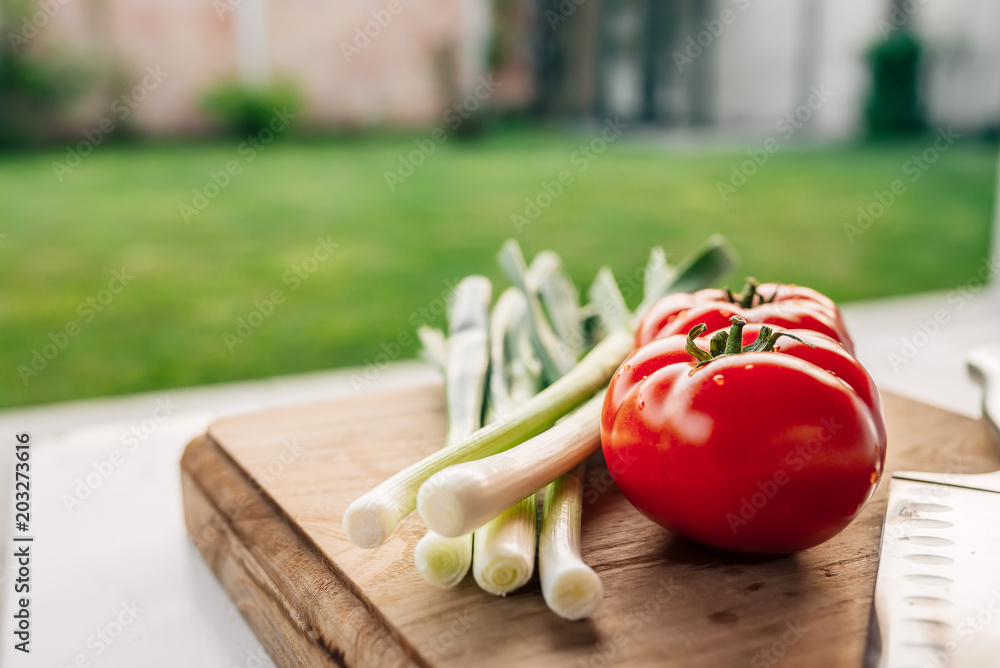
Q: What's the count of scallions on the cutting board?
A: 5